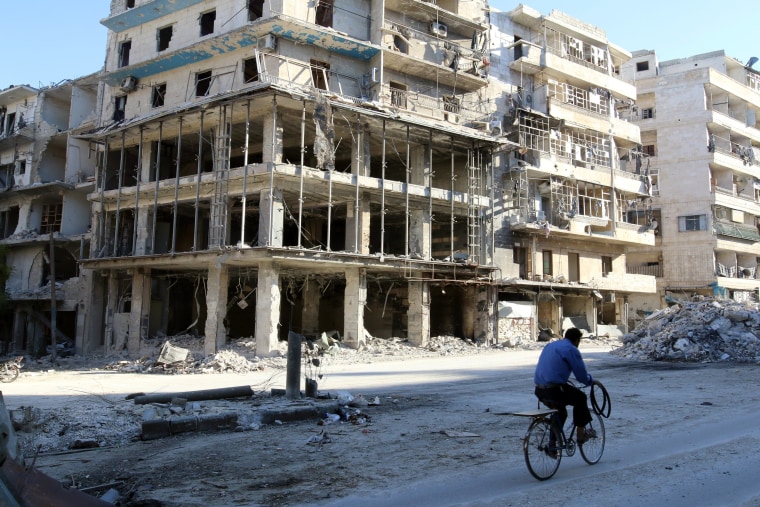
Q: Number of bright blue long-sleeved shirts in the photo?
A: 1